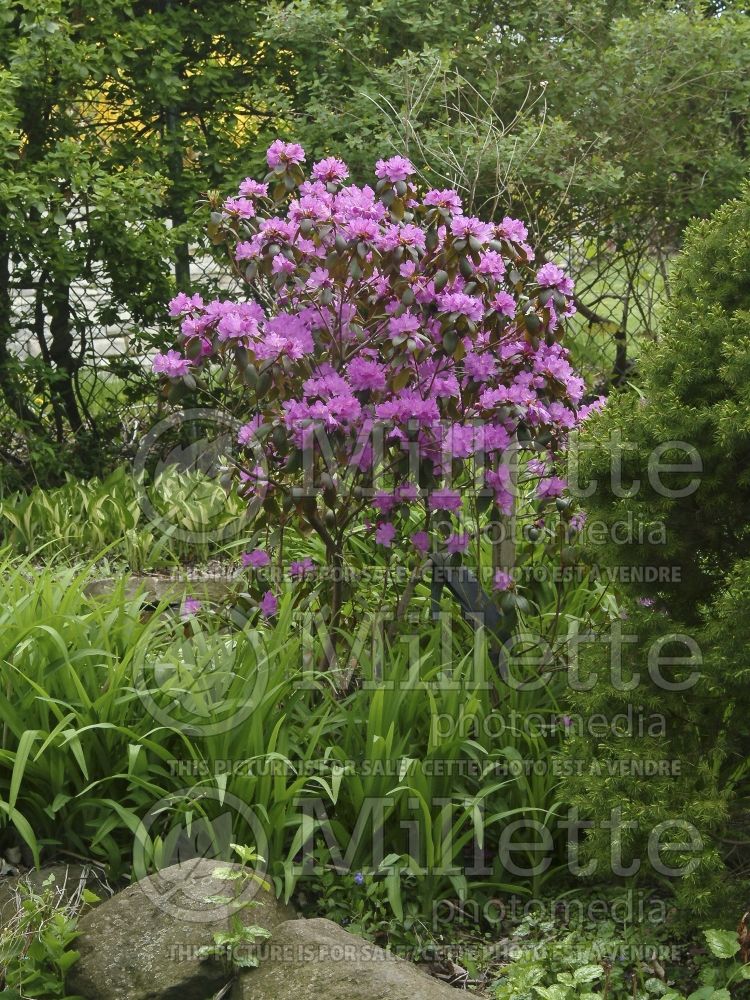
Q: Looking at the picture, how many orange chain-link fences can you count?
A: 0